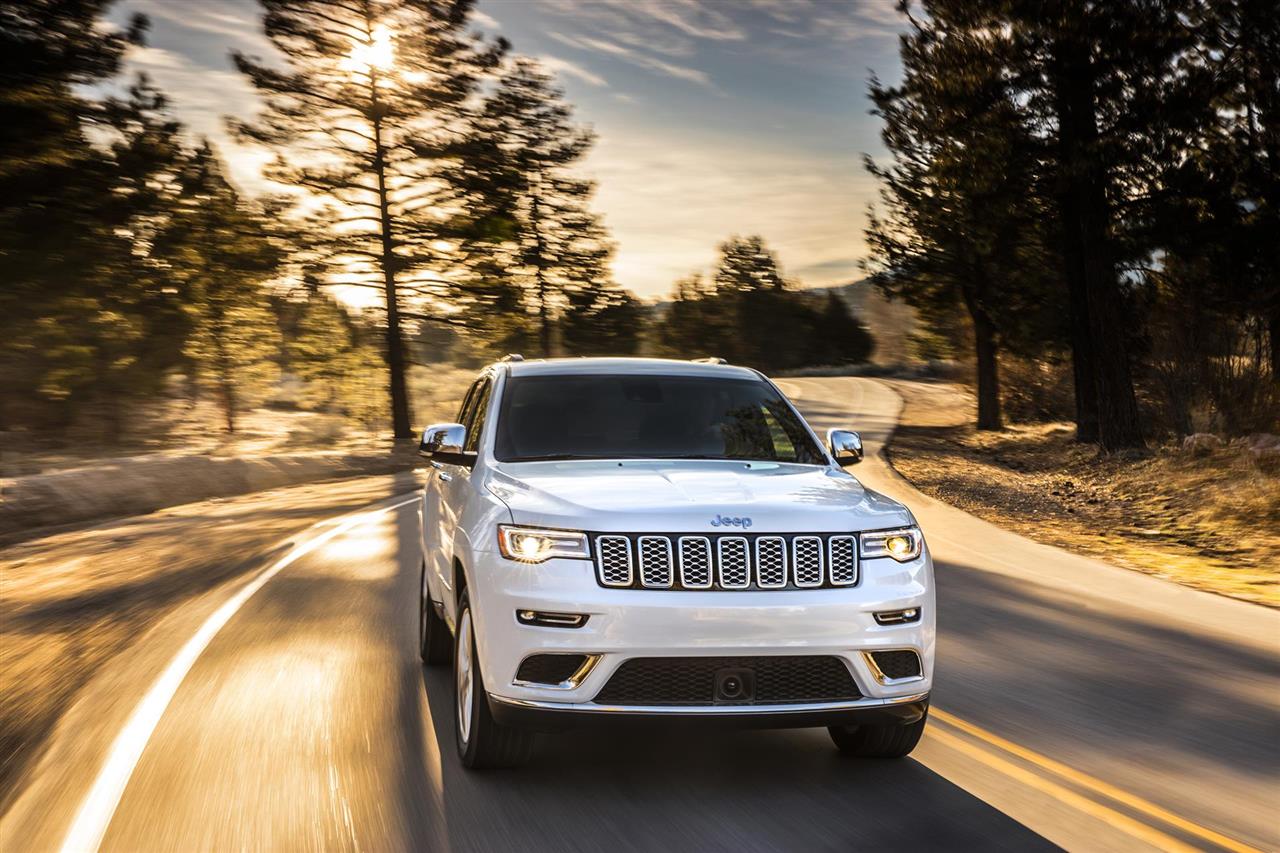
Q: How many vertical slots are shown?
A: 7